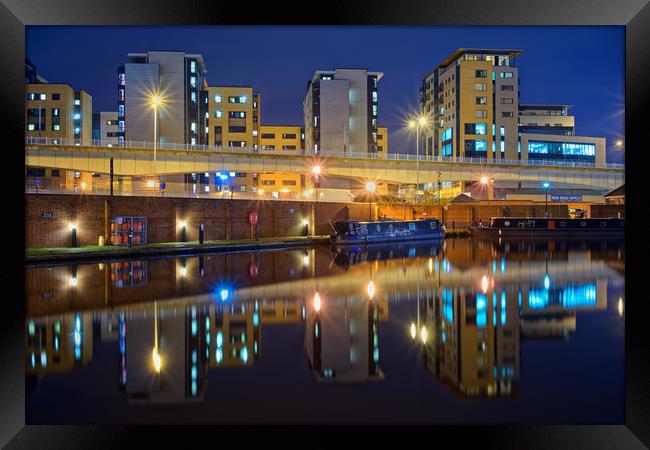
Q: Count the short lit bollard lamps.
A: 3